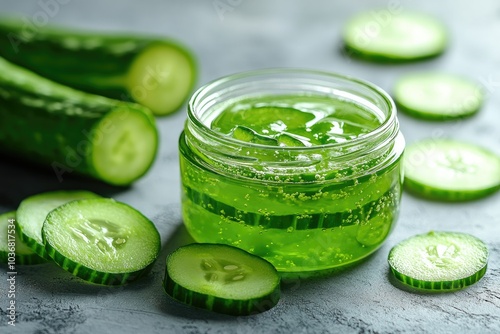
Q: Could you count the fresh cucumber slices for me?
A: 8